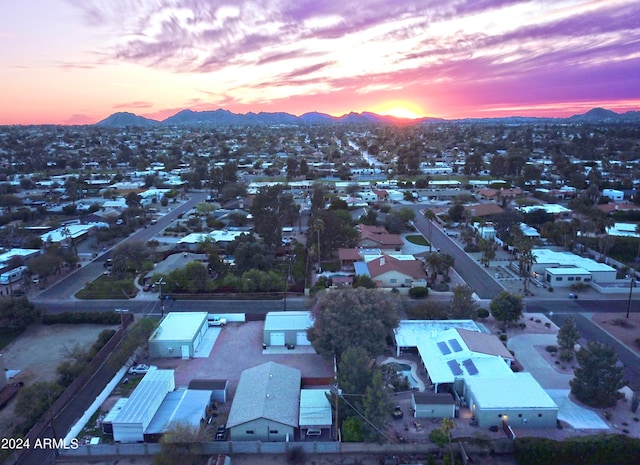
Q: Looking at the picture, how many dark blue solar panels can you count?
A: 4